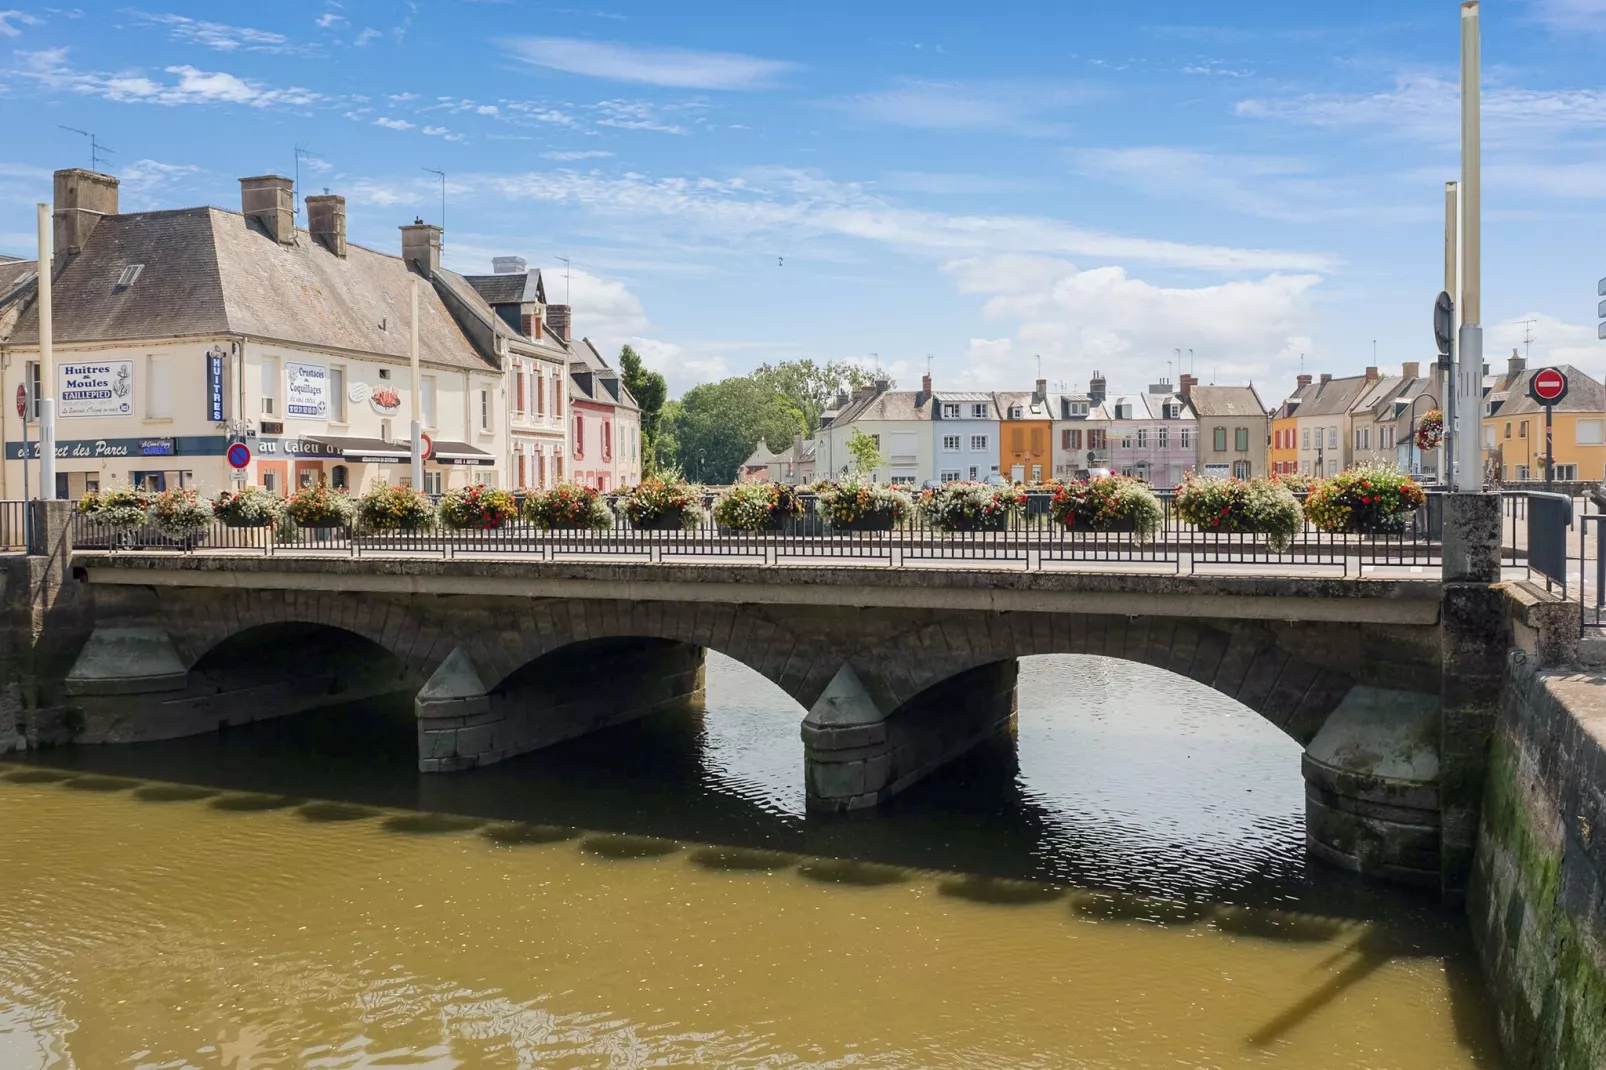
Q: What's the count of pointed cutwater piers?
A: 2